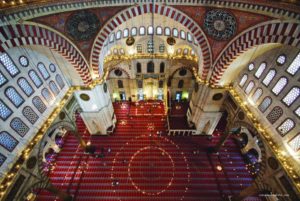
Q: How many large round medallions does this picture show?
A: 2